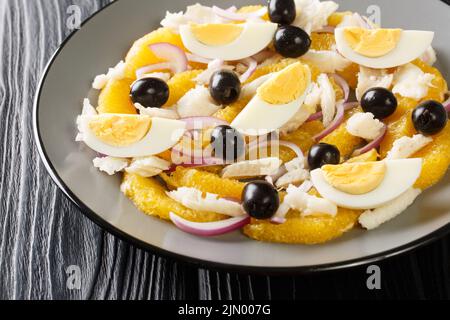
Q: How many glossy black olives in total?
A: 9